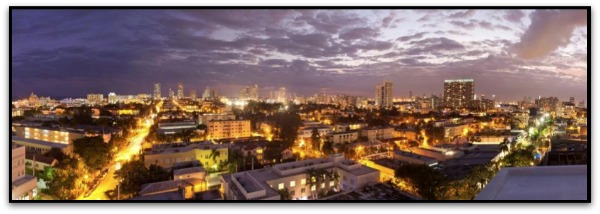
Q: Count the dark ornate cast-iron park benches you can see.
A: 0